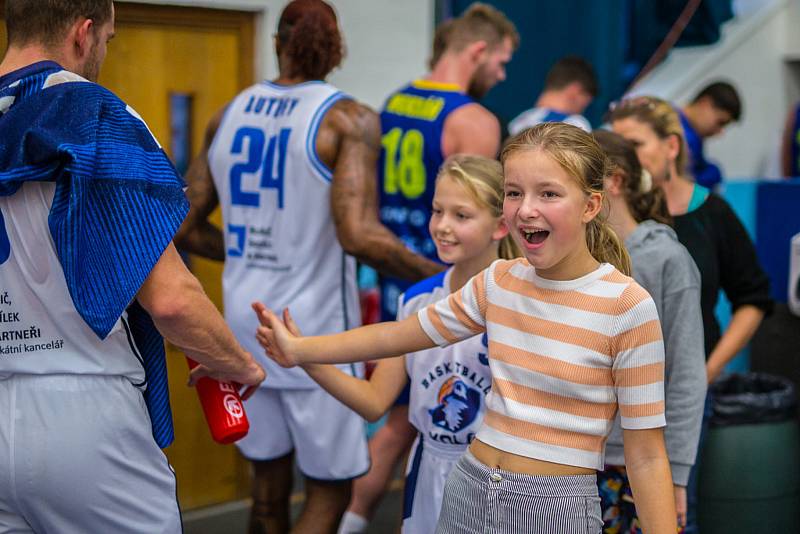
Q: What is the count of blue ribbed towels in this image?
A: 1